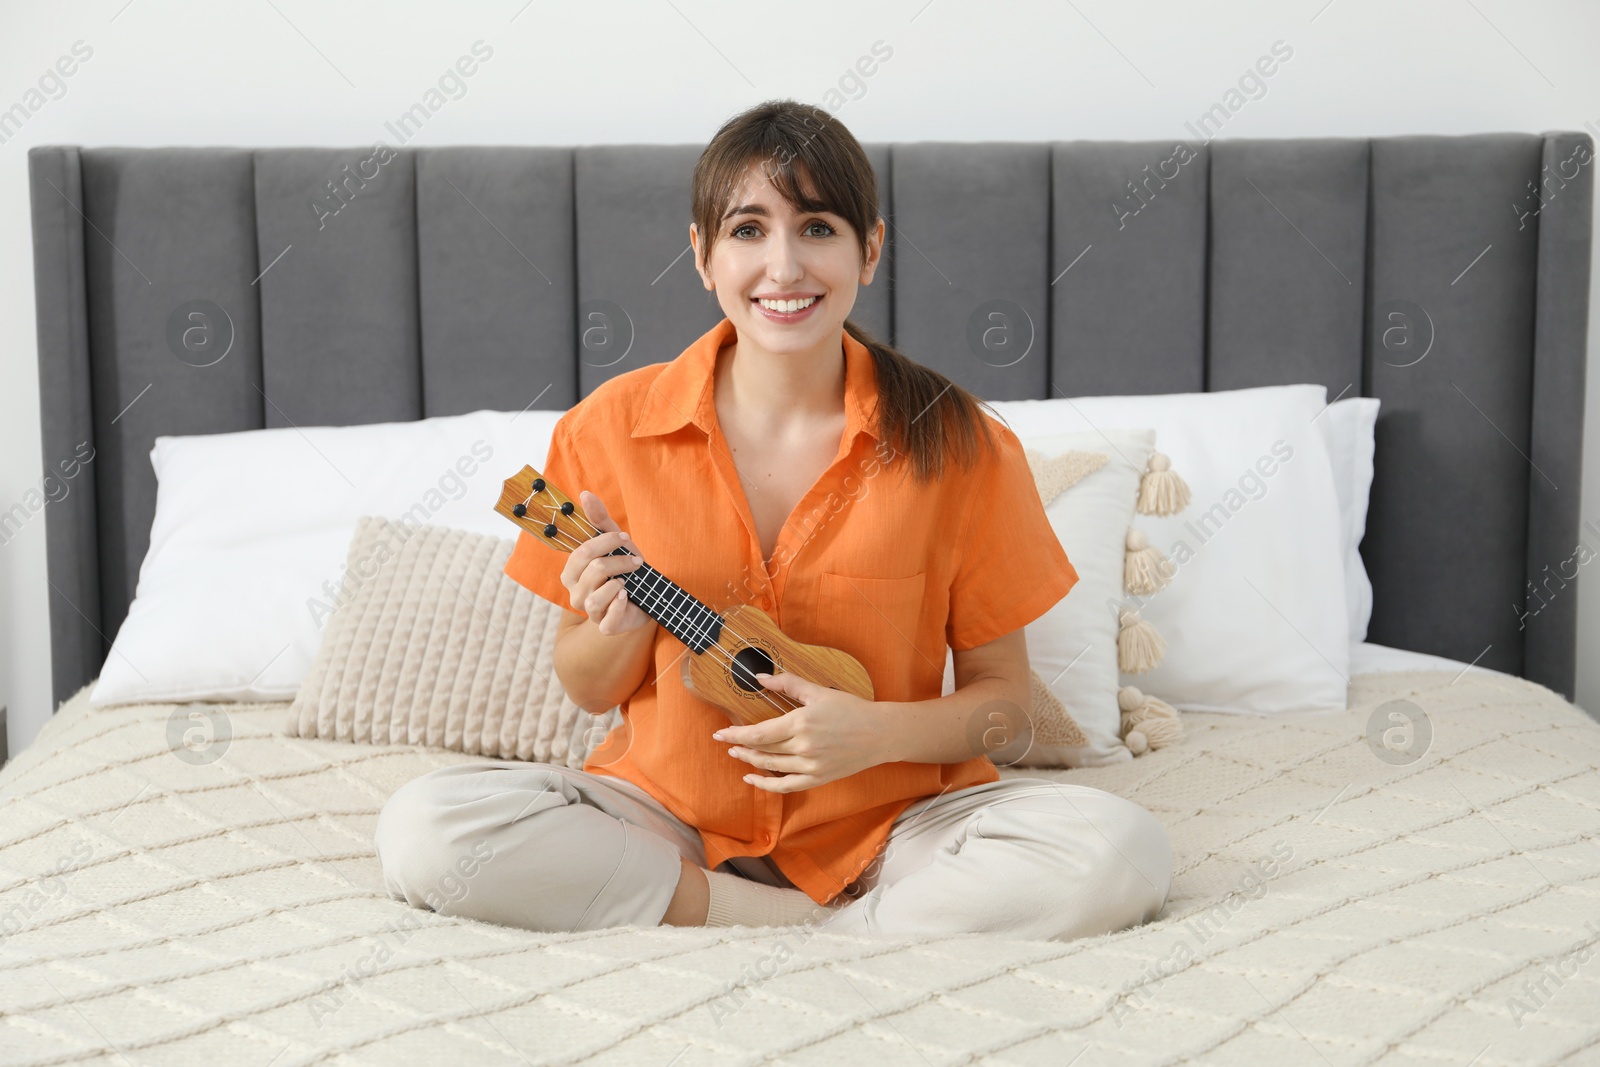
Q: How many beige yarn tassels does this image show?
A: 5